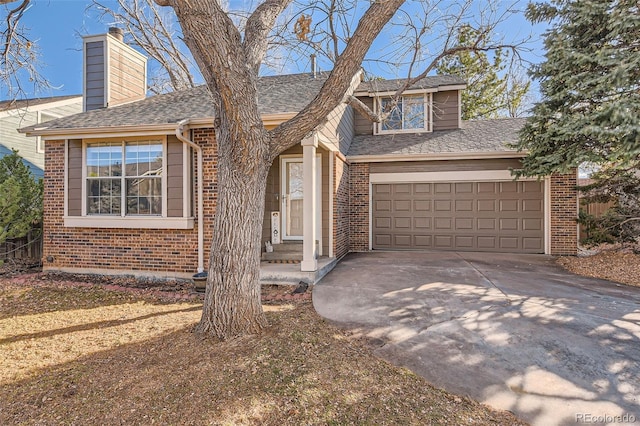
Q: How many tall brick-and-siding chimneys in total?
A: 1